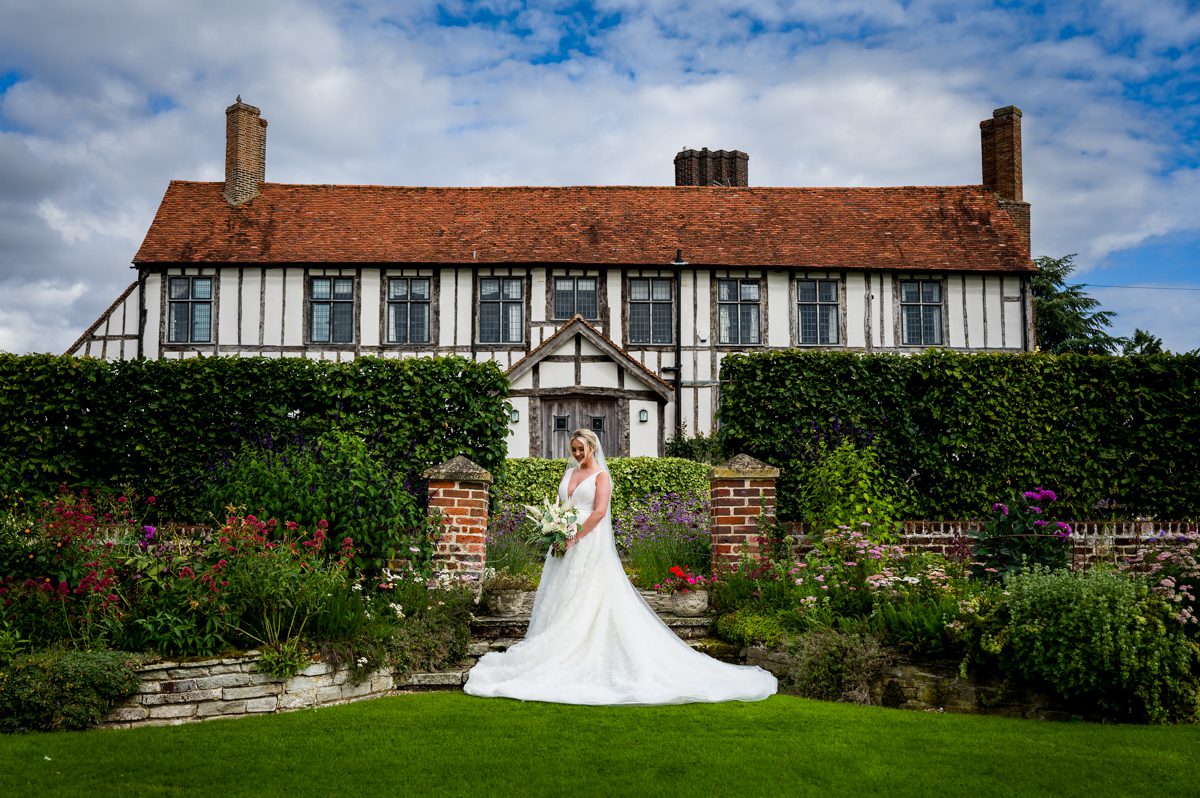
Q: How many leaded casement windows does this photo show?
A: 9